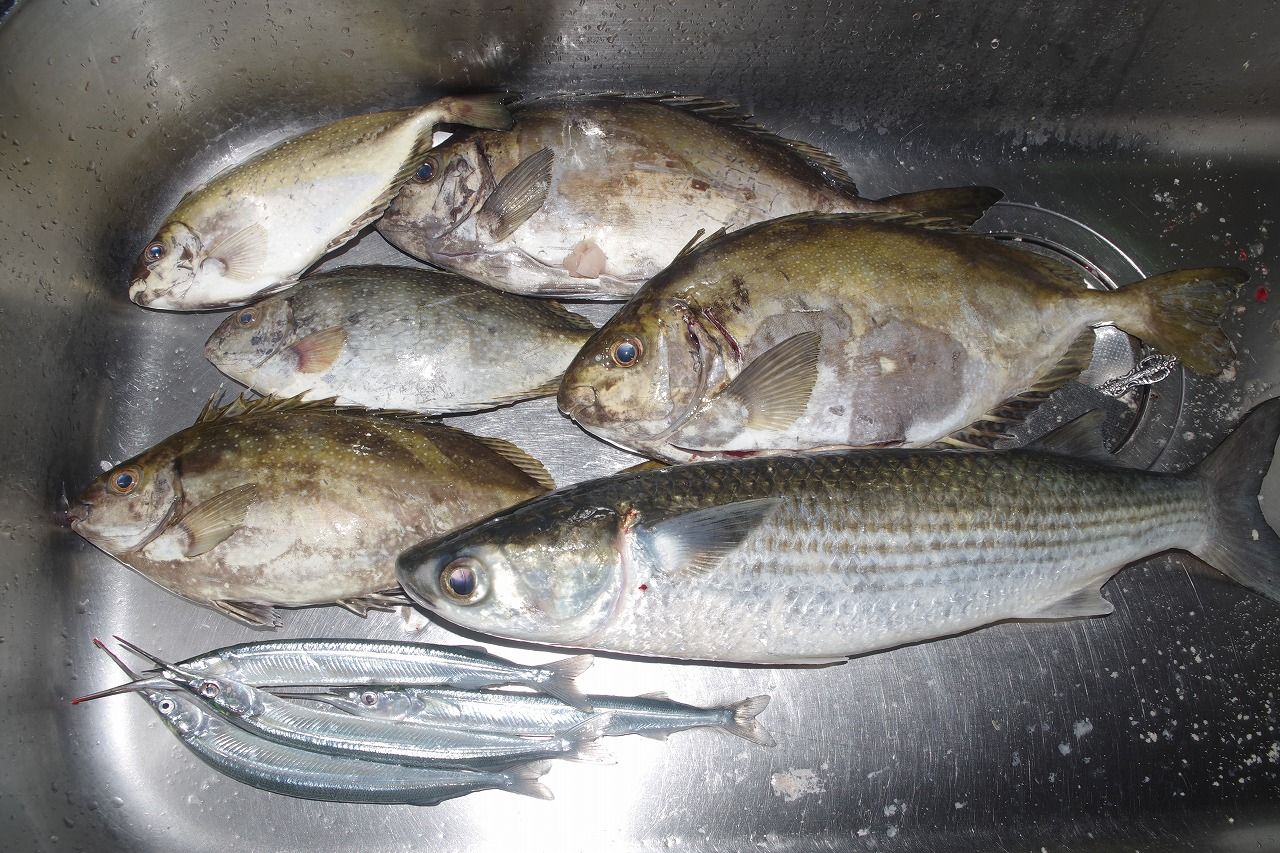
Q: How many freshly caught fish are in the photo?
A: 10